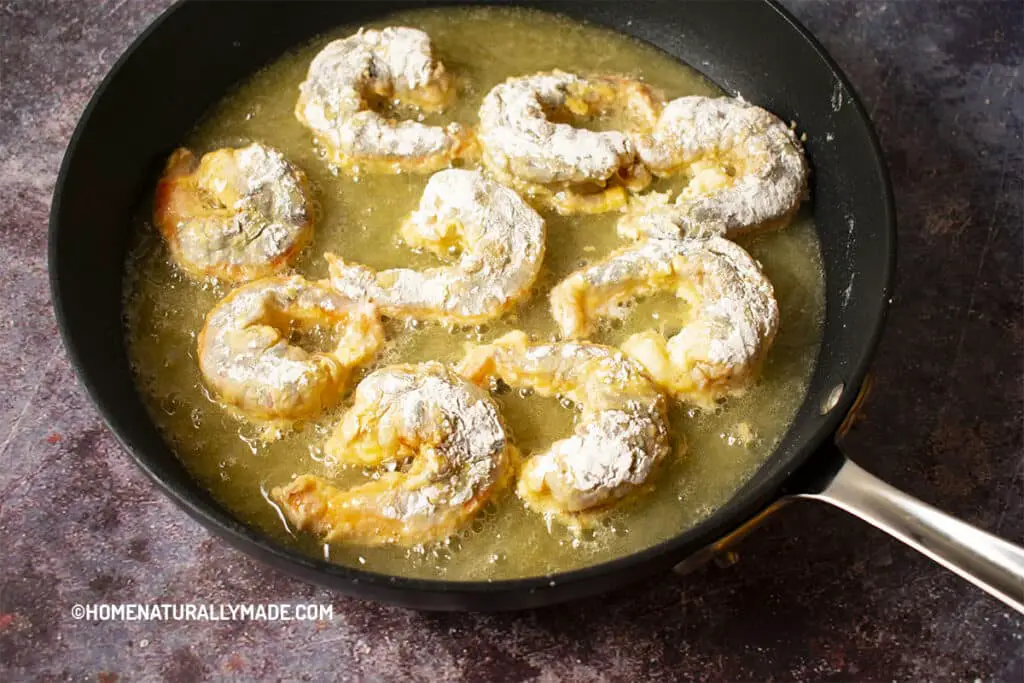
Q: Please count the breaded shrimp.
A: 9